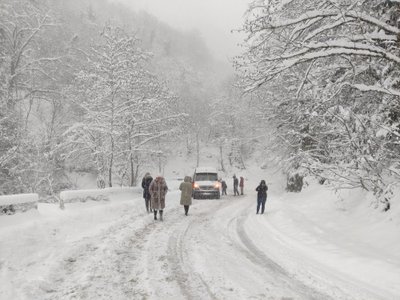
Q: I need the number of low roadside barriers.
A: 2